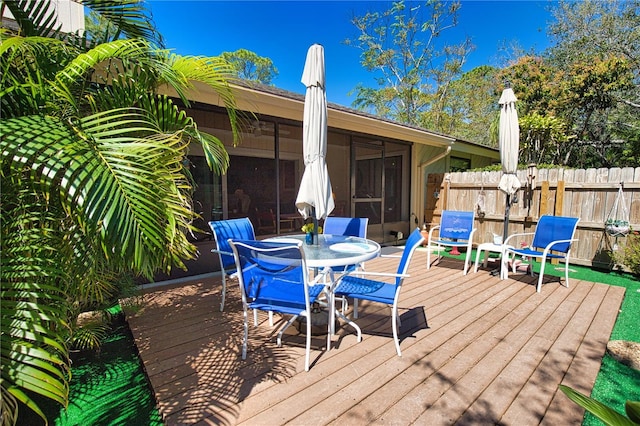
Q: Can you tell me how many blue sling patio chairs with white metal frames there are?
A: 6